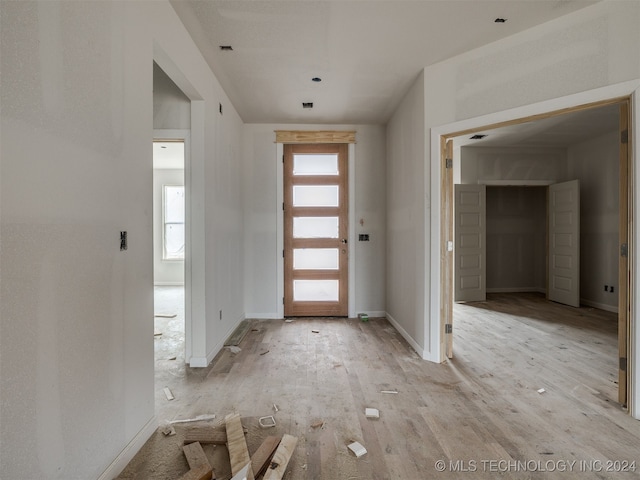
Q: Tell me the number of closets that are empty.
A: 1